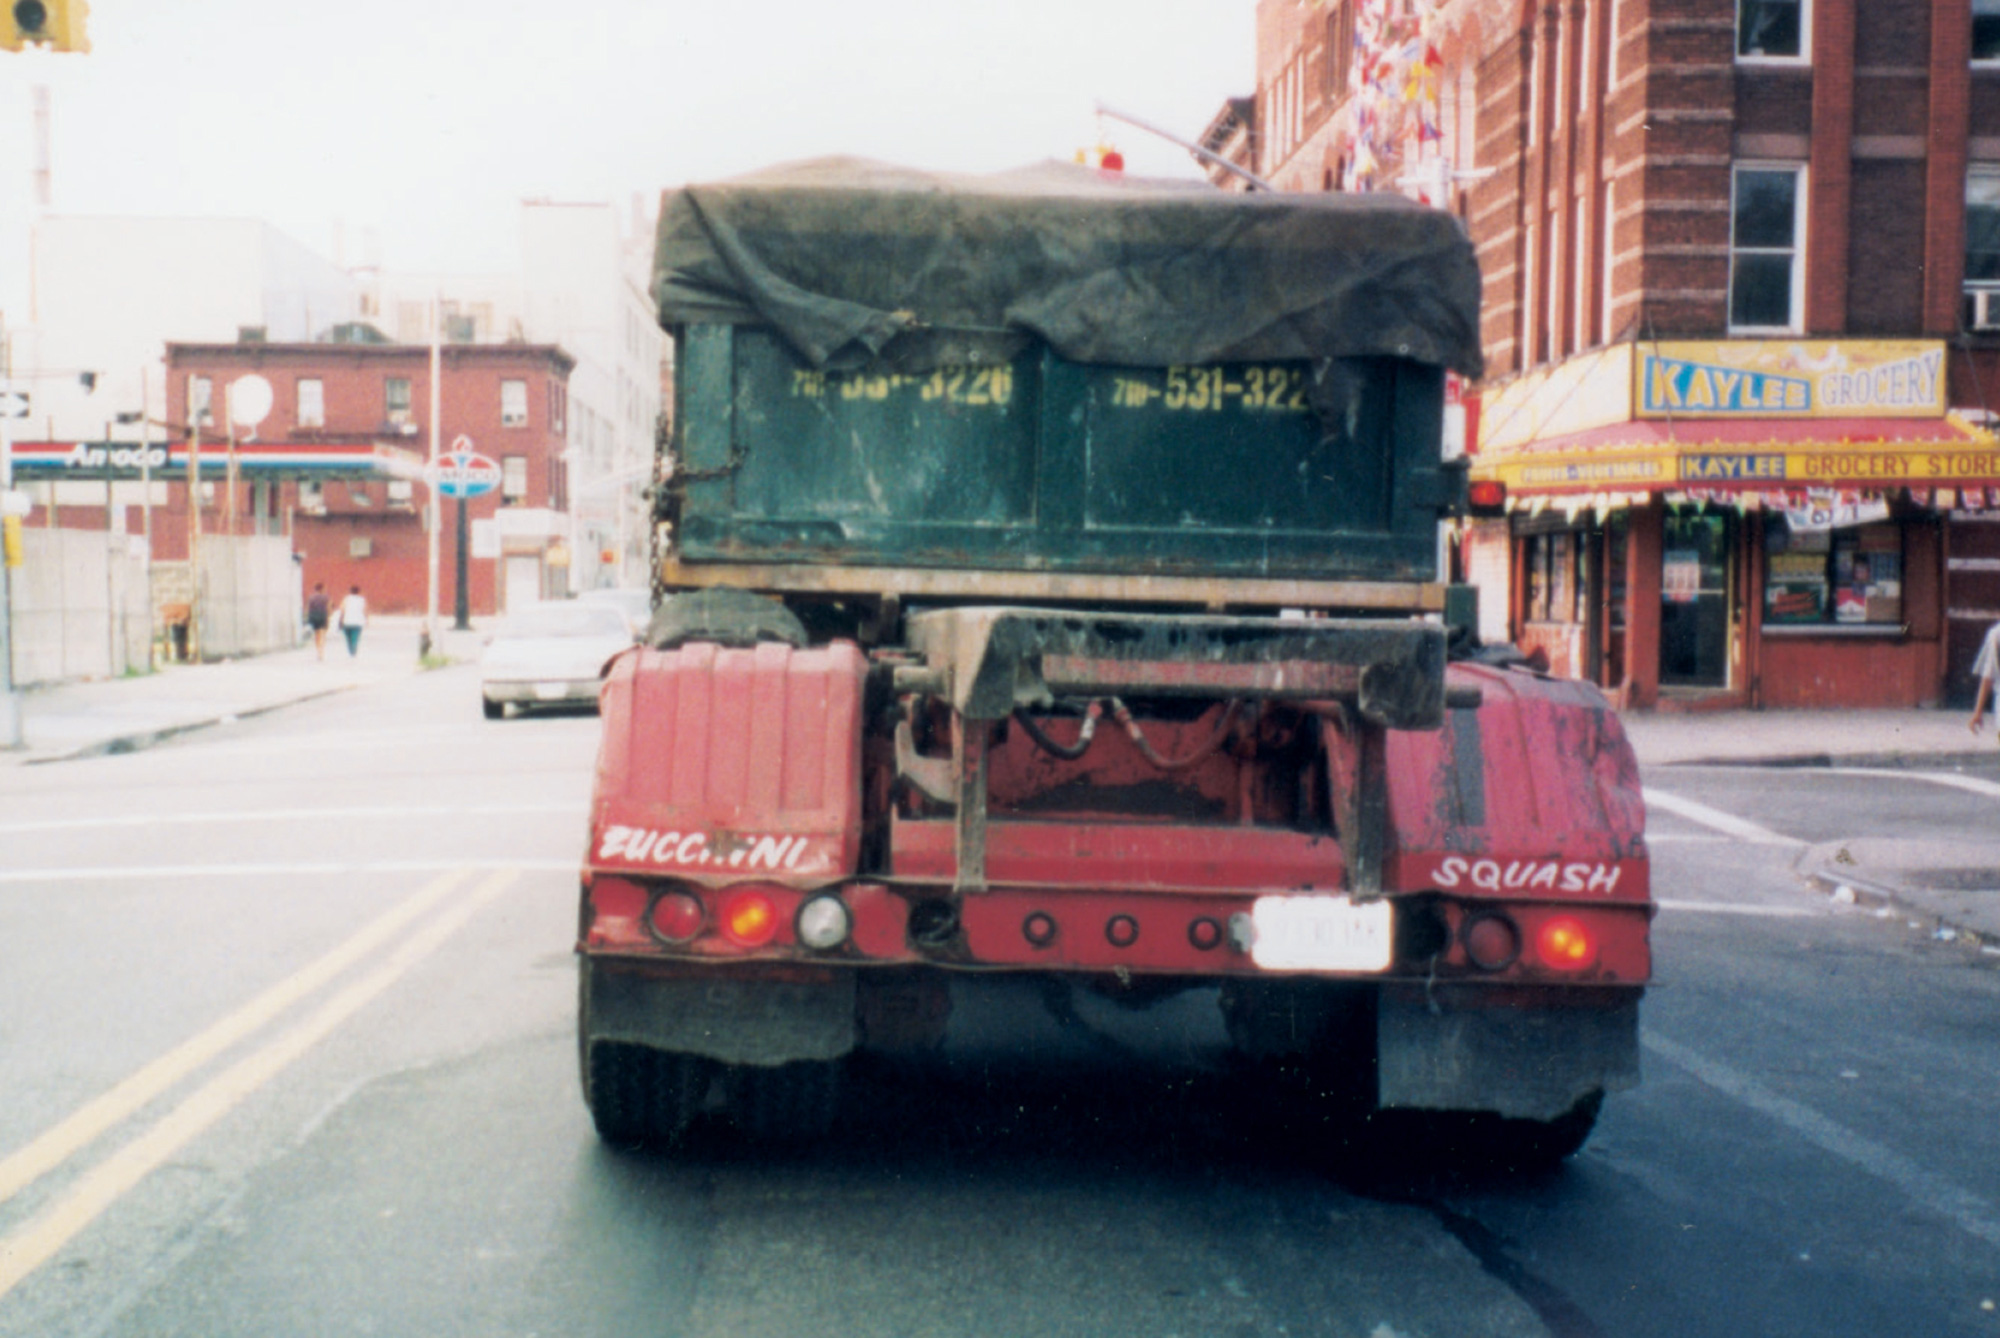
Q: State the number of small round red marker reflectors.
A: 3